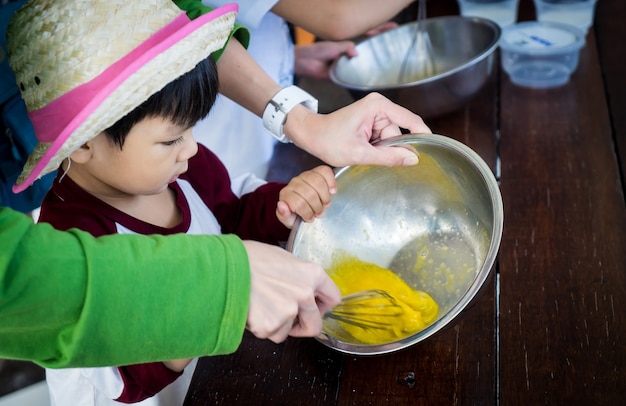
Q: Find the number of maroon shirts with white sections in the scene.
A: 1